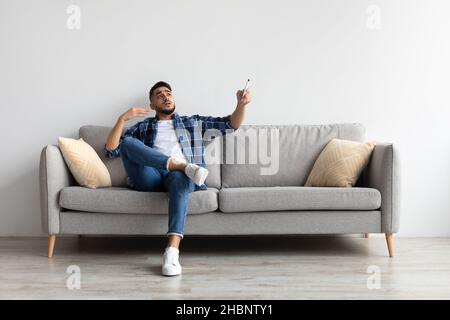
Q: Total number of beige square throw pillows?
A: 2